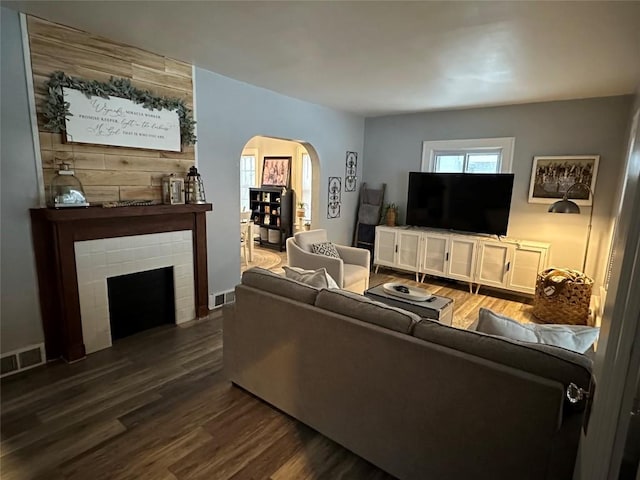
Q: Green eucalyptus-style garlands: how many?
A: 1